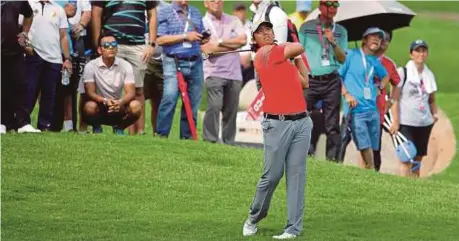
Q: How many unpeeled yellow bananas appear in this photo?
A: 0